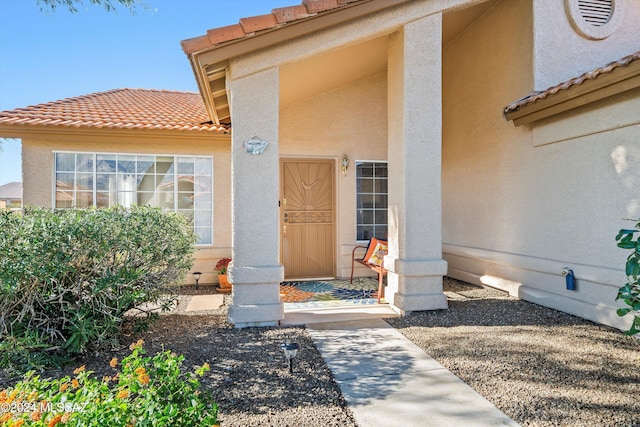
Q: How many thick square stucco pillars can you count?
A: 2